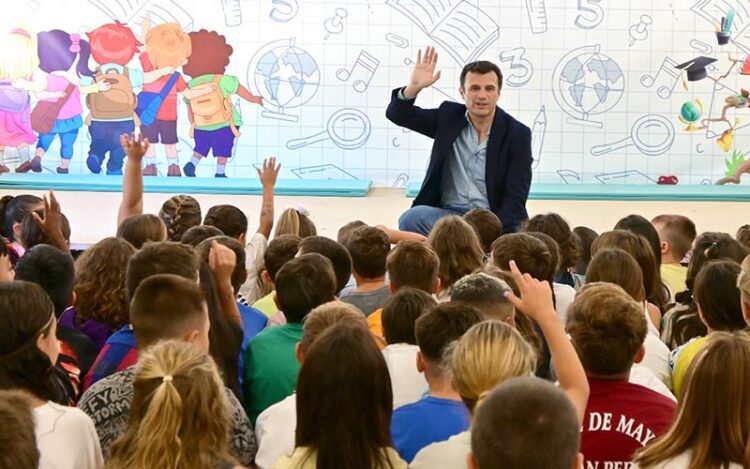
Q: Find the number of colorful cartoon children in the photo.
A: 5